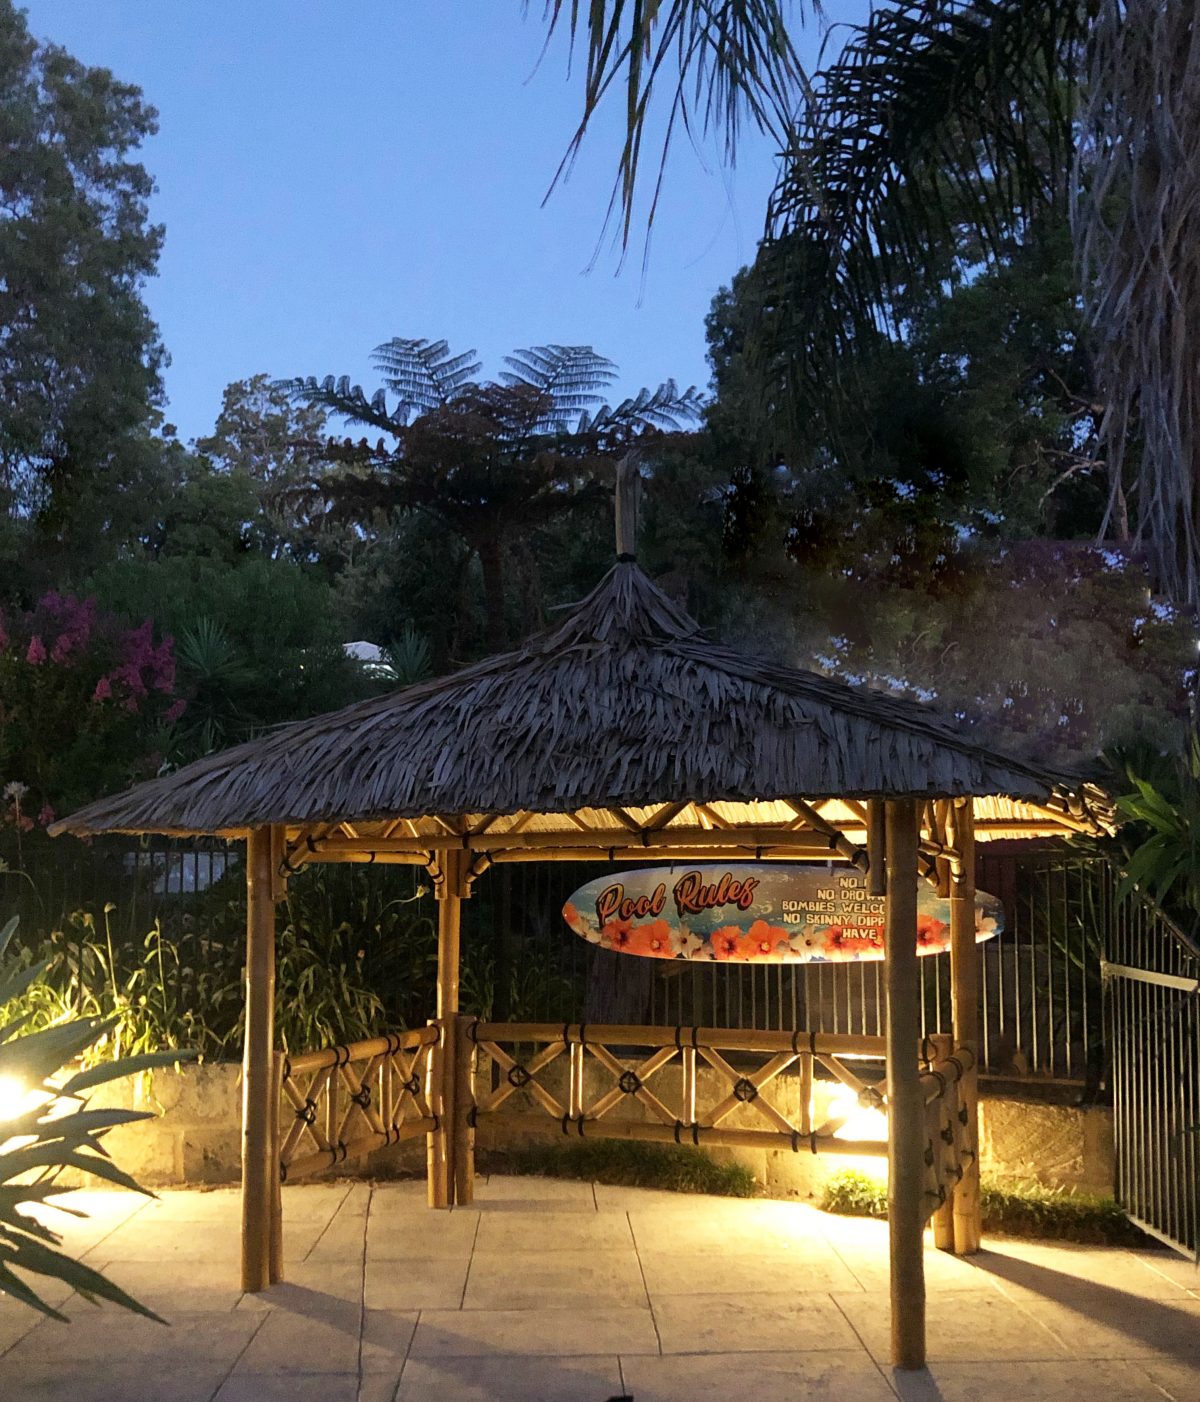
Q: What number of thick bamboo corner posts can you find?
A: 4